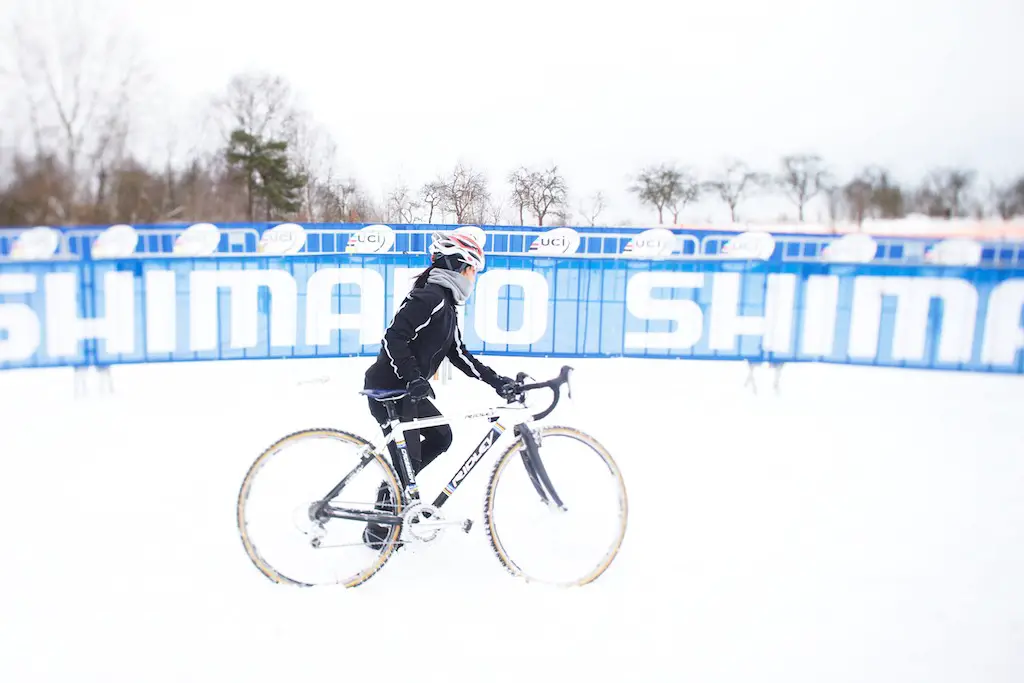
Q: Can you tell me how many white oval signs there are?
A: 11